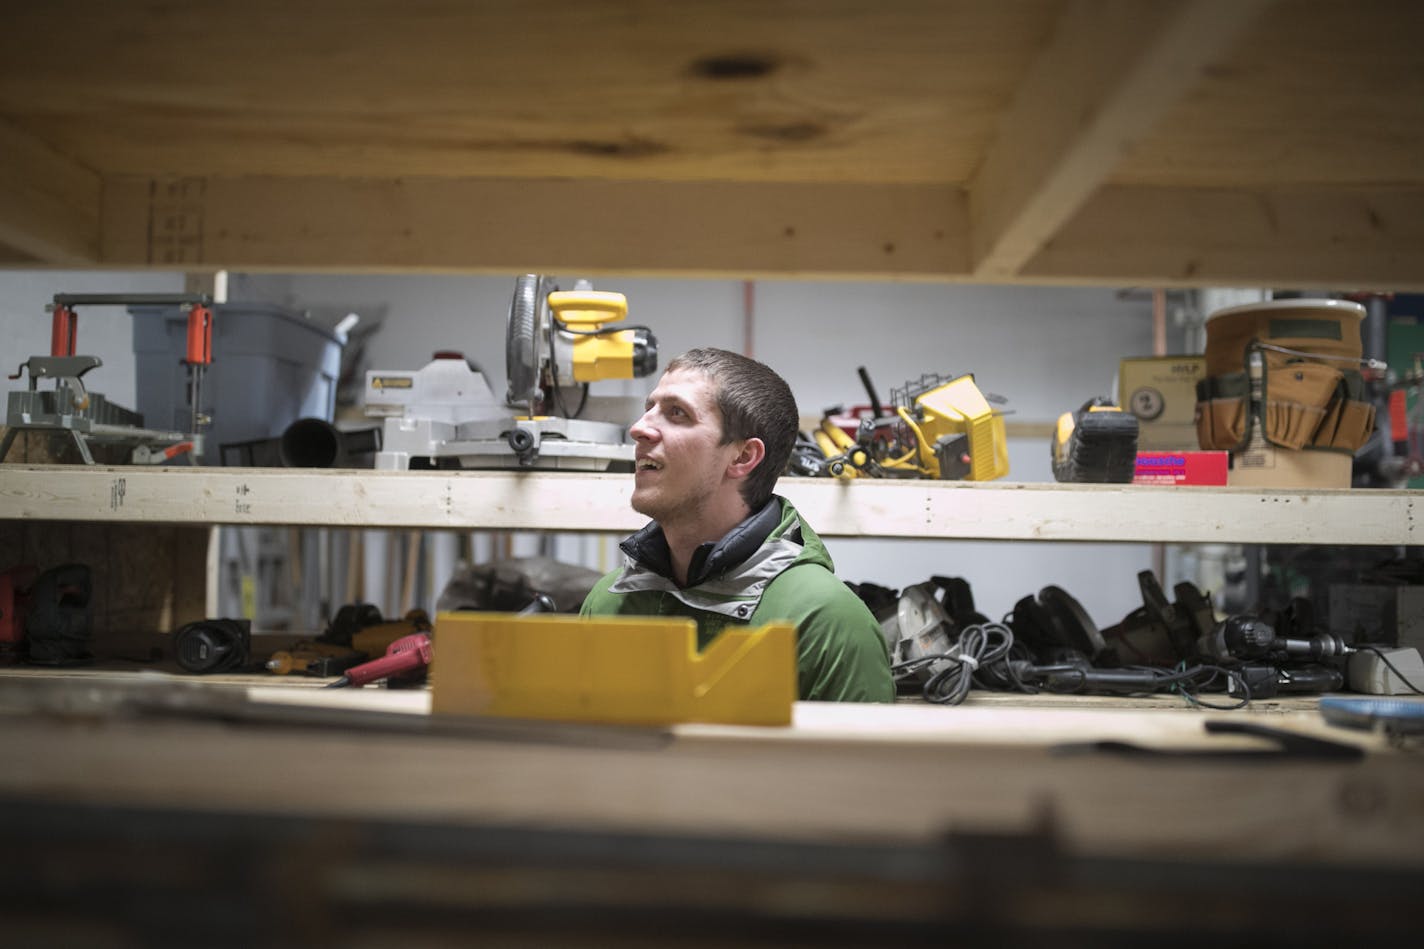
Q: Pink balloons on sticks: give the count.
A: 0